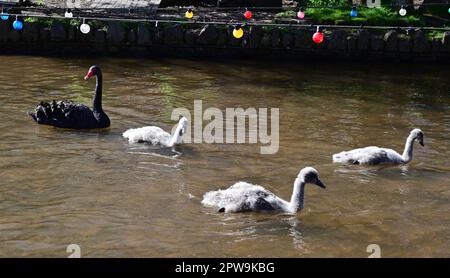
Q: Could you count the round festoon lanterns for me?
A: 11